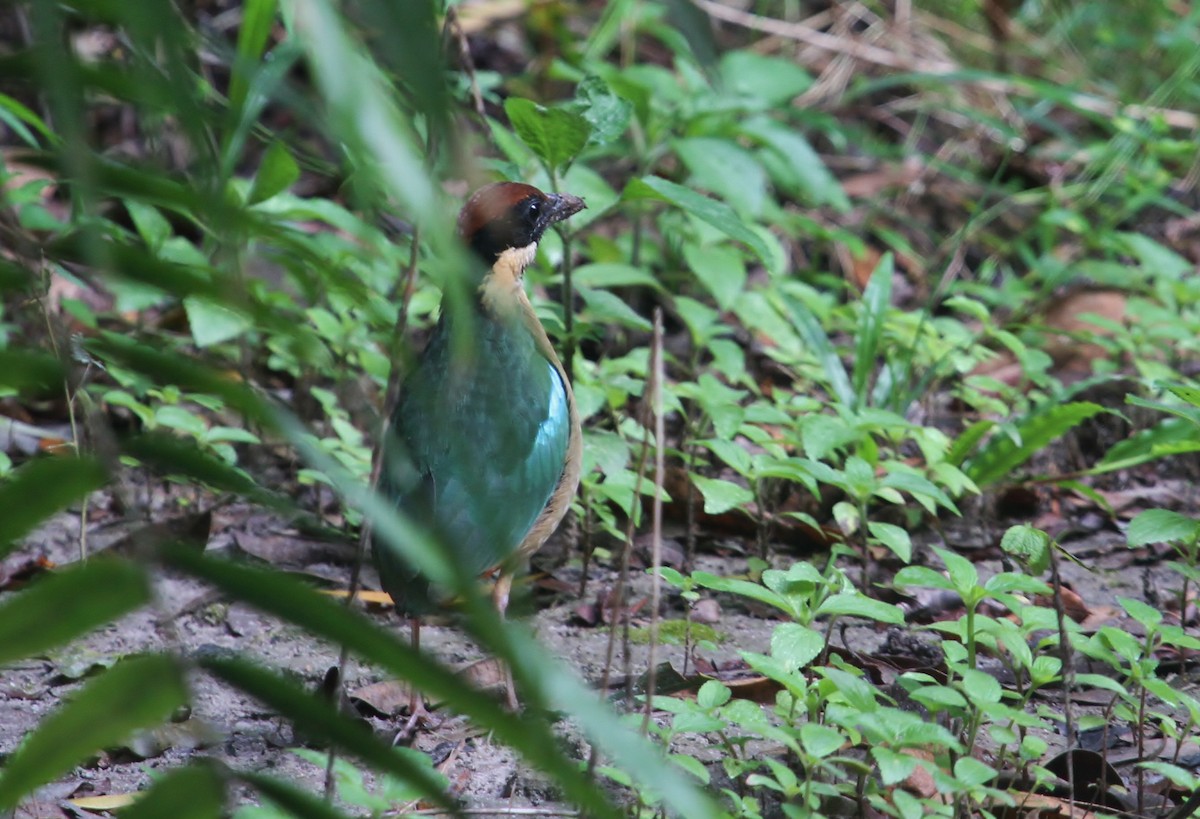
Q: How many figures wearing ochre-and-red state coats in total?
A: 0